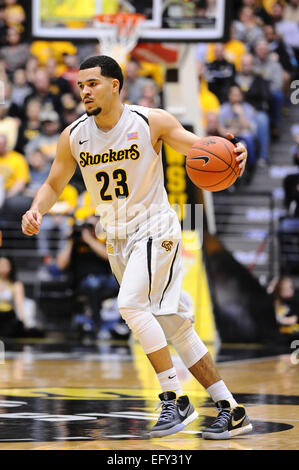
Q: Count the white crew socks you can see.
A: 2